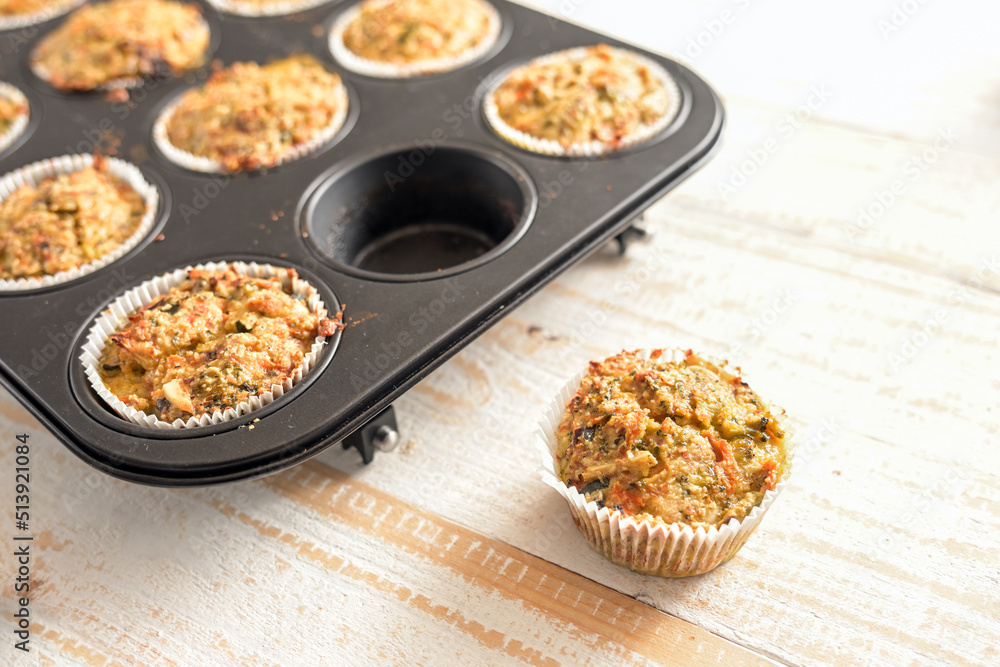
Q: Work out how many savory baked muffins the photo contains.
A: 10